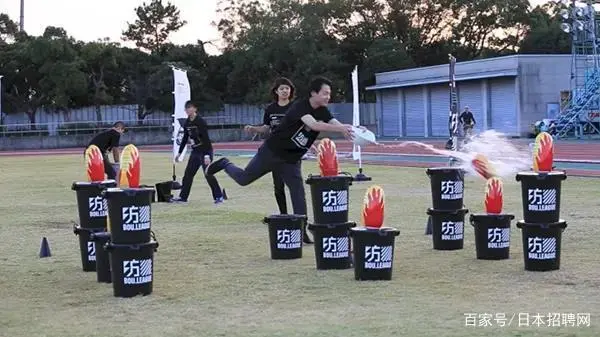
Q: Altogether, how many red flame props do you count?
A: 7